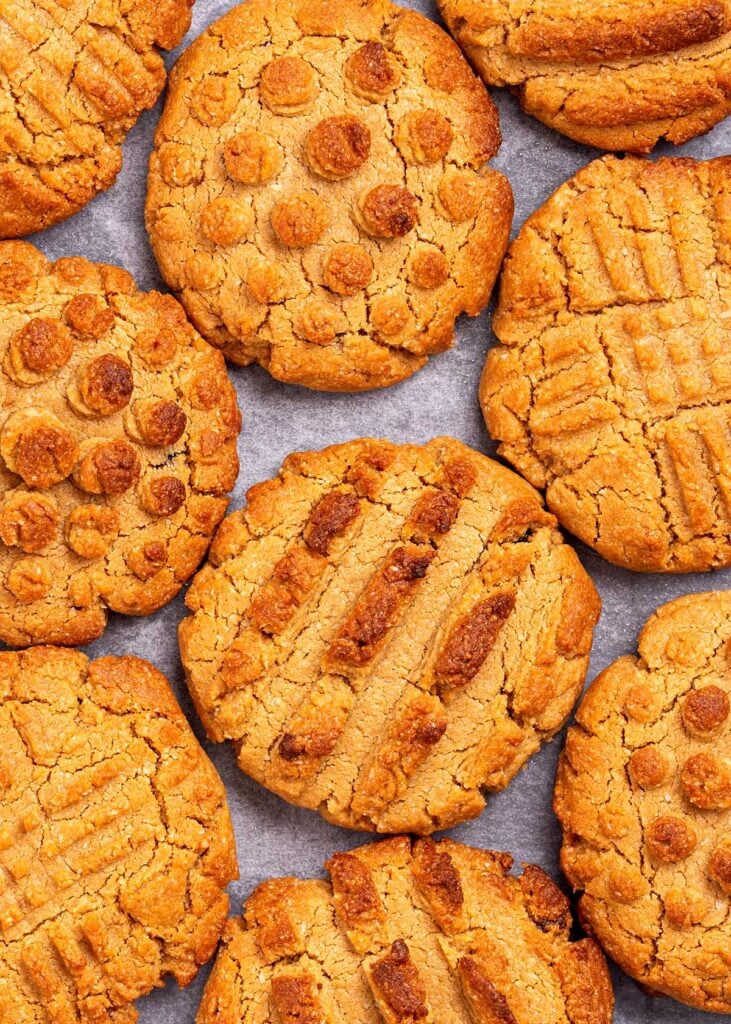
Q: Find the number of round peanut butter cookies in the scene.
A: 9